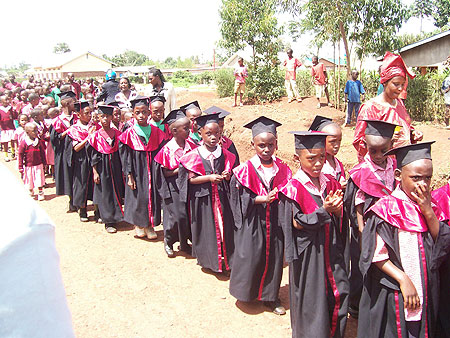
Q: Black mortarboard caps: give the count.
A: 15